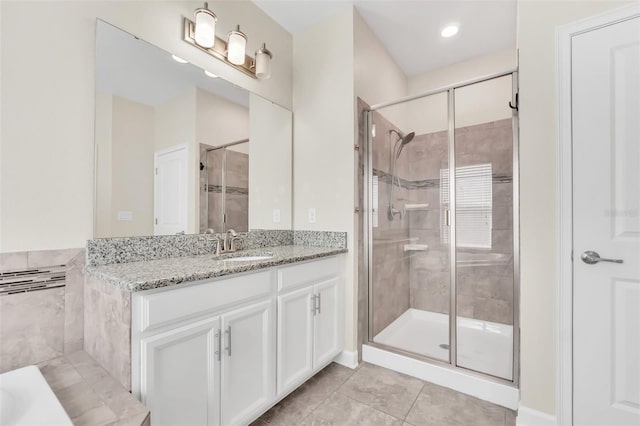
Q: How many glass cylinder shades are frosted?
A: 3